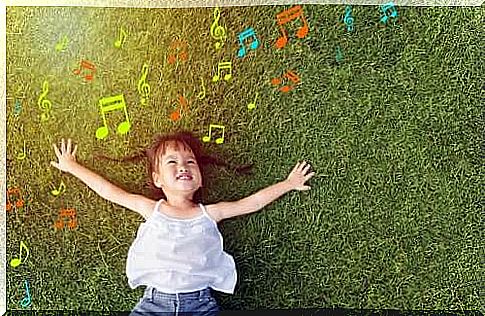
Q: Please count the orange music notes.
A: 7